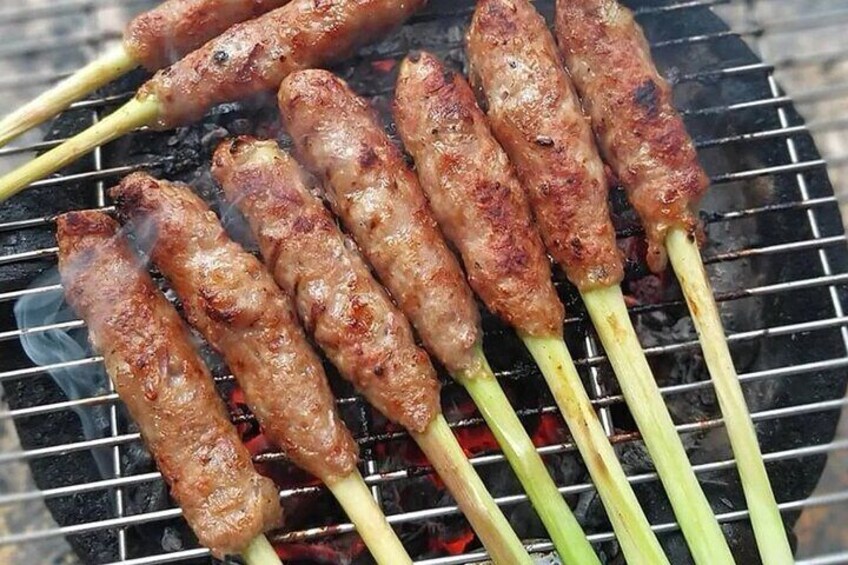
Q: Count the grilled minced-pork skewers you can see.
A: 9